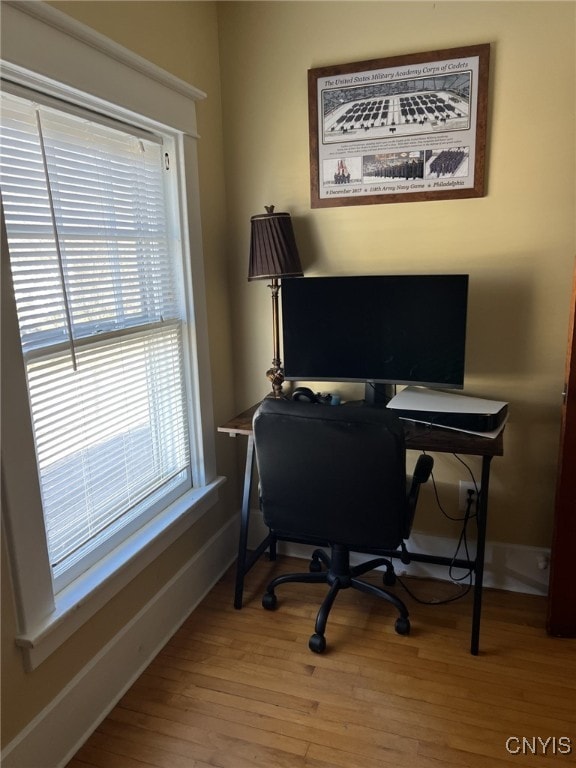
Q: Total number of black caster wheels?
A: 5